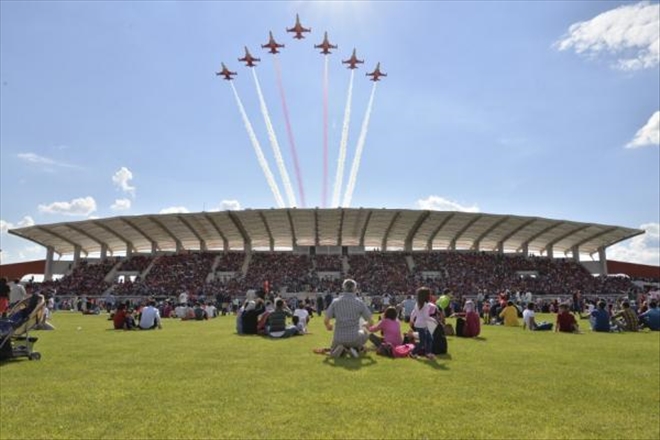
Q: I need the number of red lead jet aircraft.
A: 1